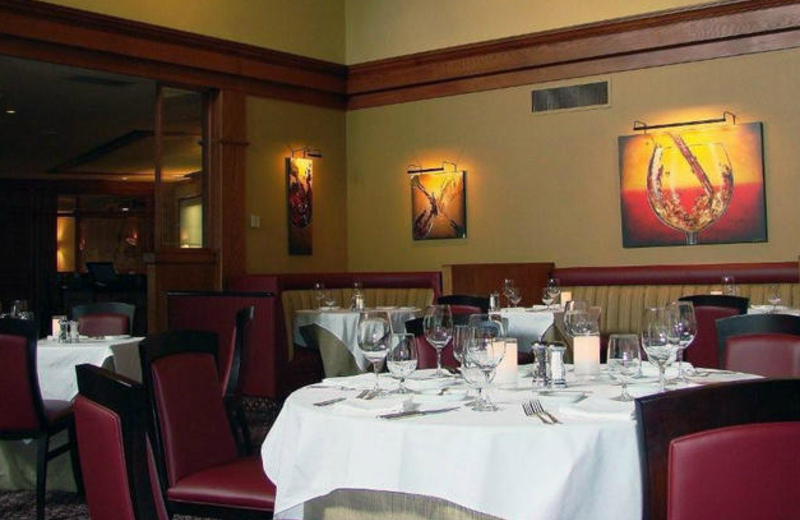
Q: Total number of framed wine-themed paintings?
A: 3